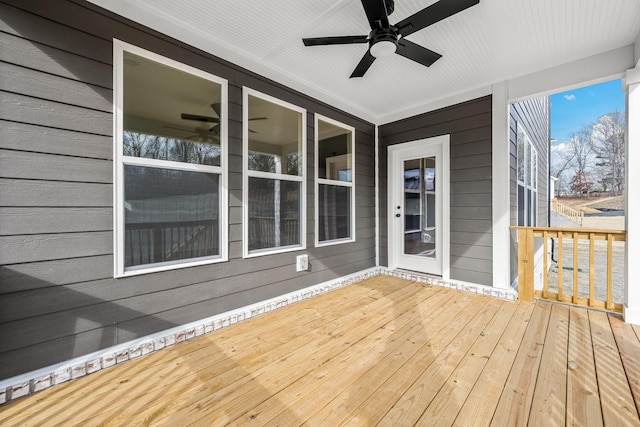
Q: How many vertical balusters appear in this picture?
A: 5